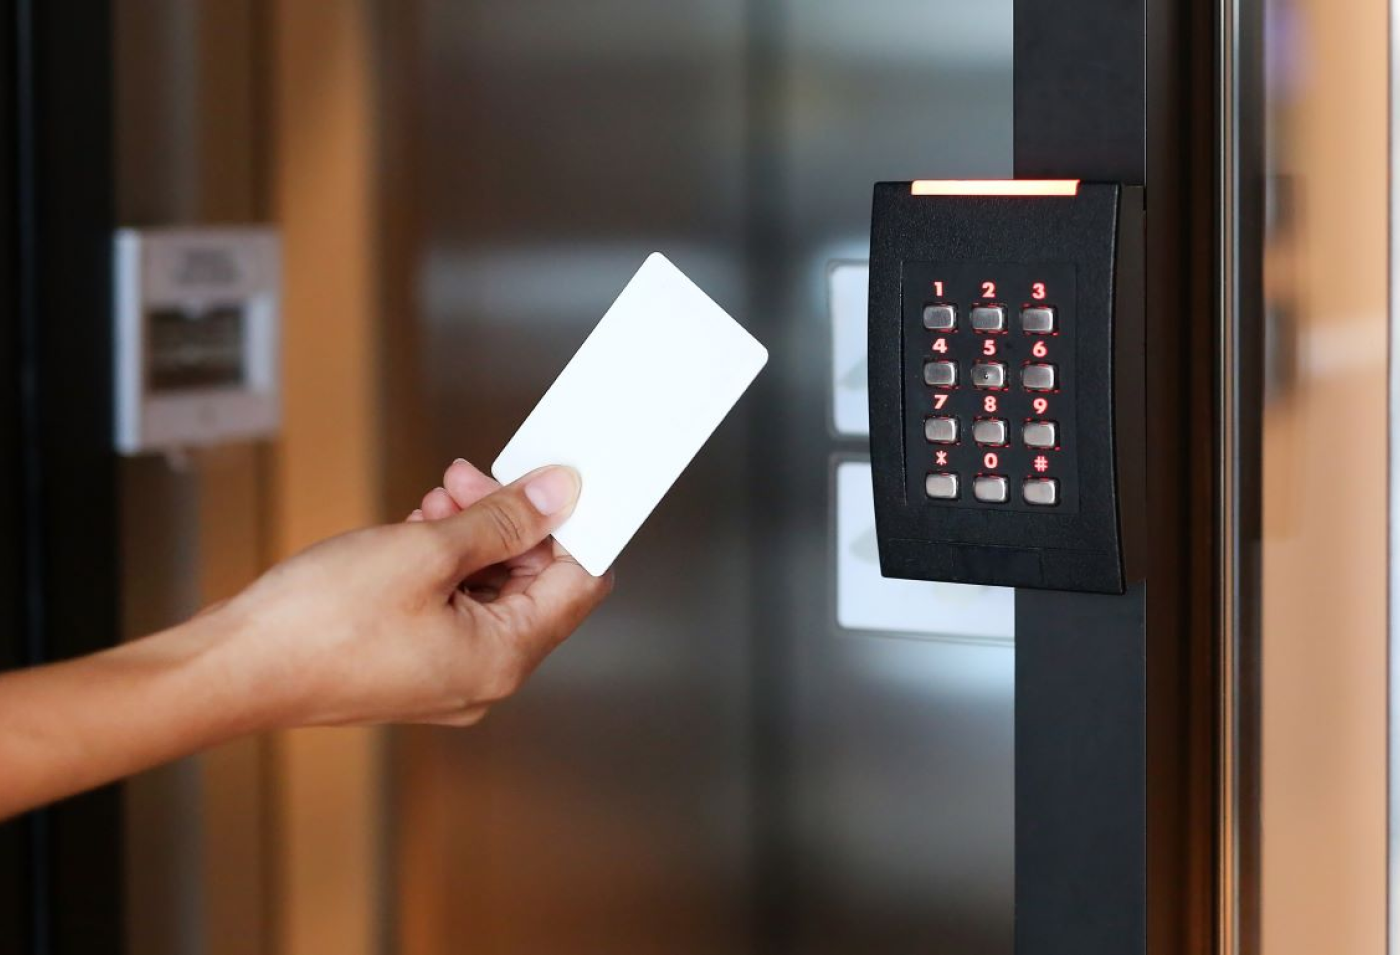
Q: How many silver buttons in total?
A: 12